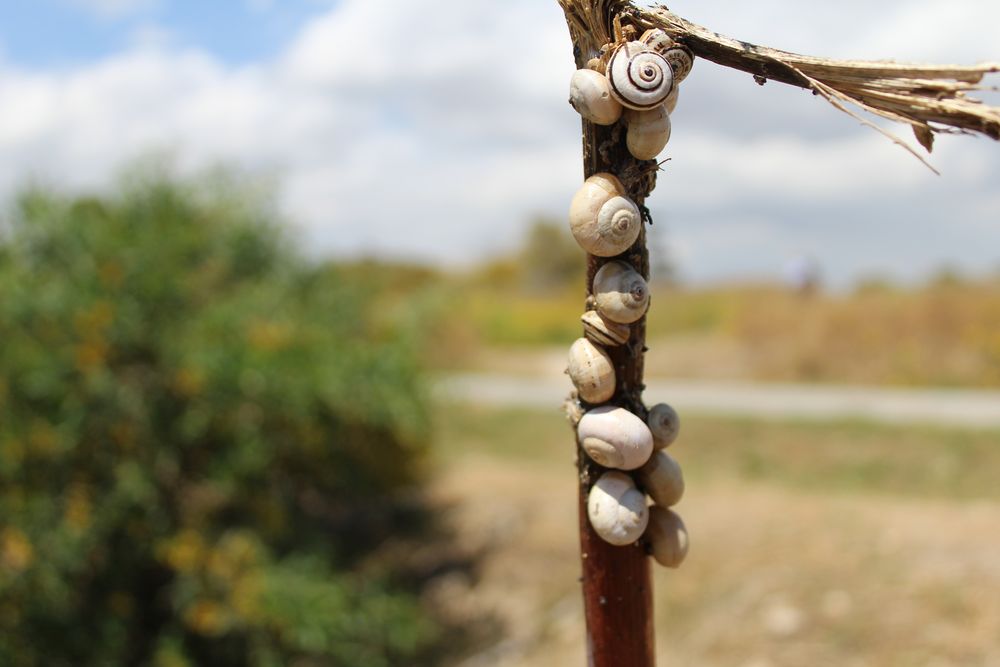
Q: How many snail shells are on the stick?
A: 15